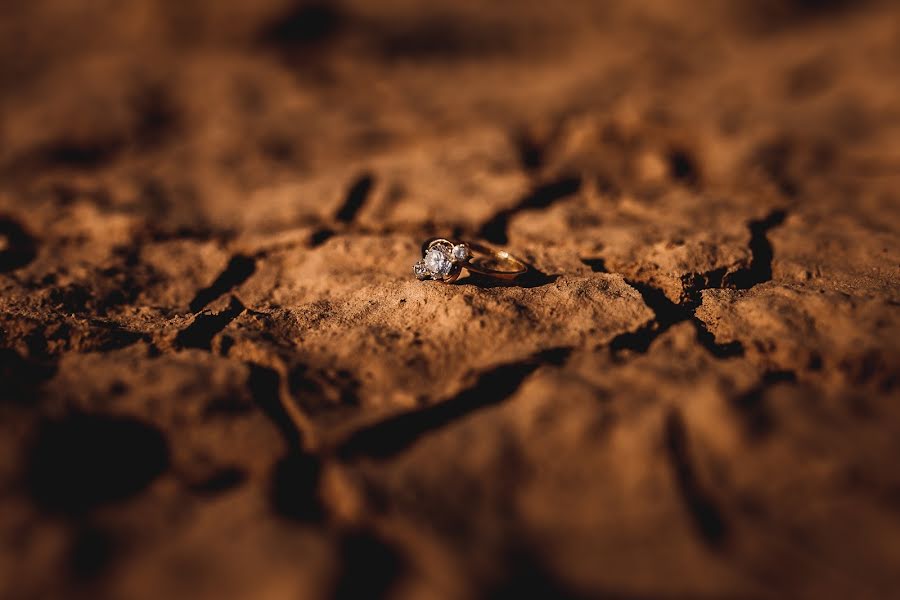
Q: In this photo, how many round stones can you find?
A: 3